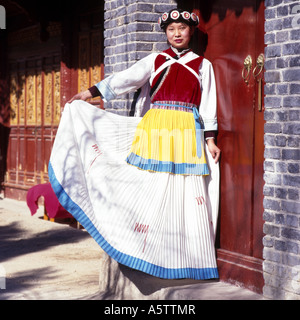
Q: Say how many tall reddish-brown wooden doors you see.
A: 2